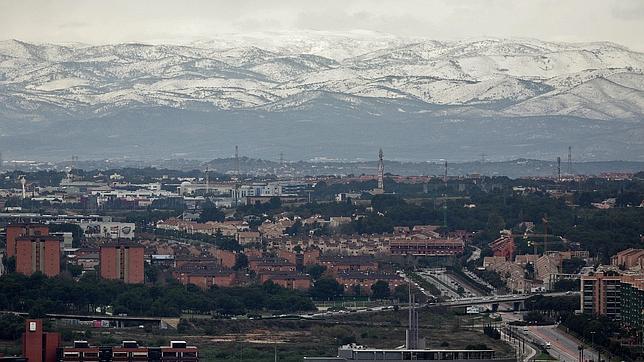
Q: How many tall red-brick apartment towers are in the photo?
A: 3